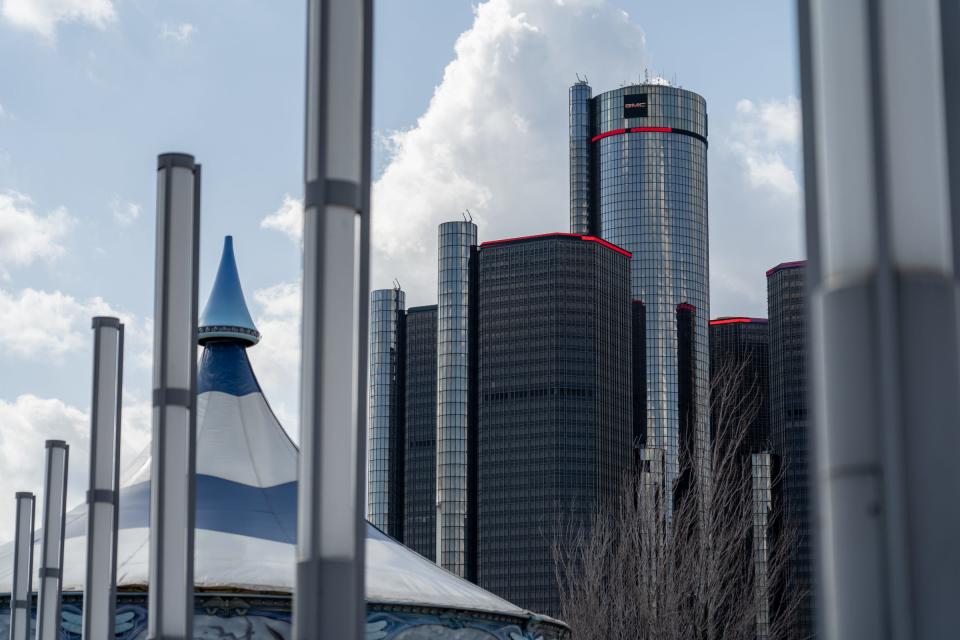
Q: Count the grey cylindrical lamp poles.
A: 6